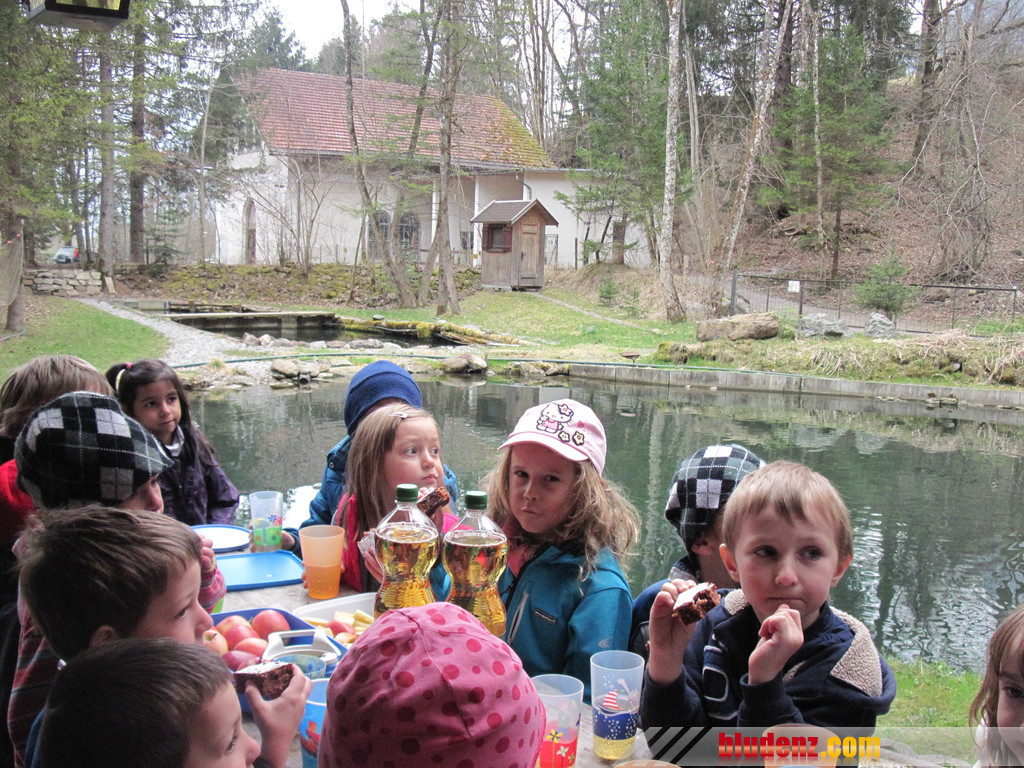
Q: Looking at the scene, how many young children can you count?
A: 12